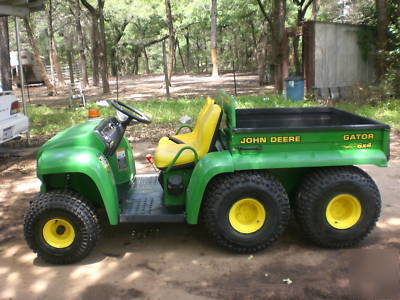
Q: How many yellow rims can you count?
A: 3